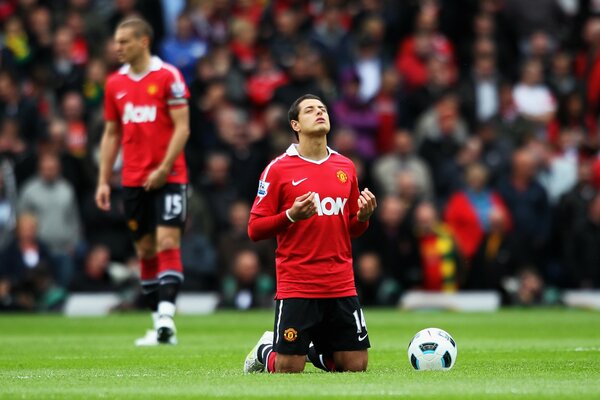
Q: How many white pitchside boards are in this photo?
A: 4